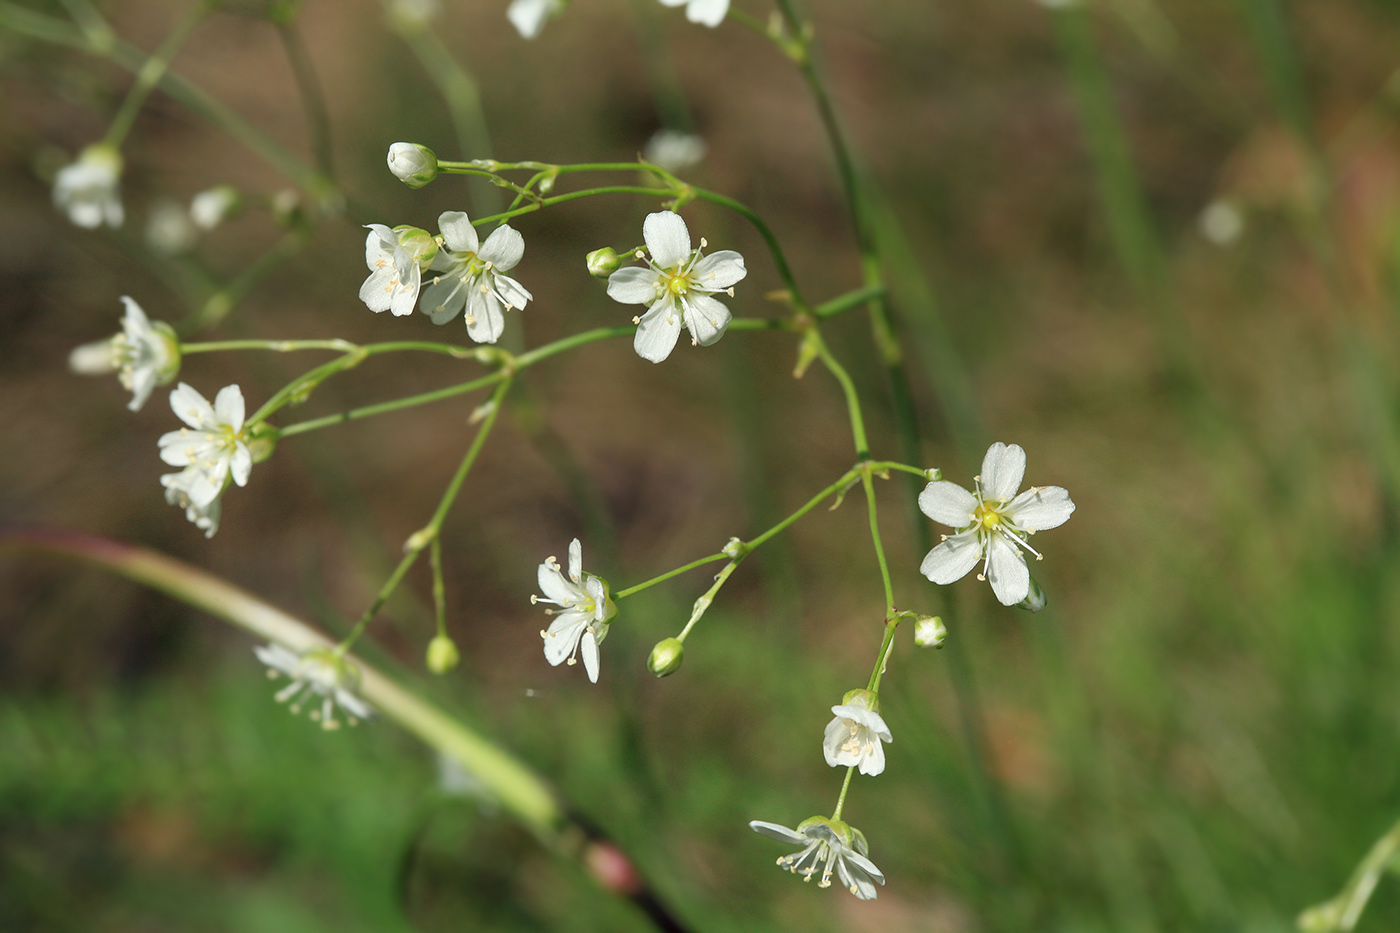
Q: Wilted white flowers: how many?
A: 0